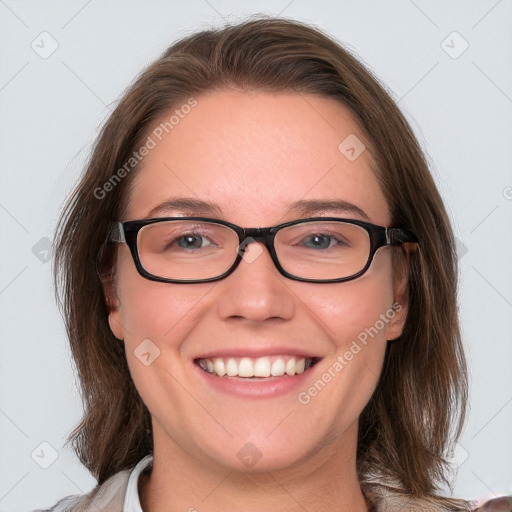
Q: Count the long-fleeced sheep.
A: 0